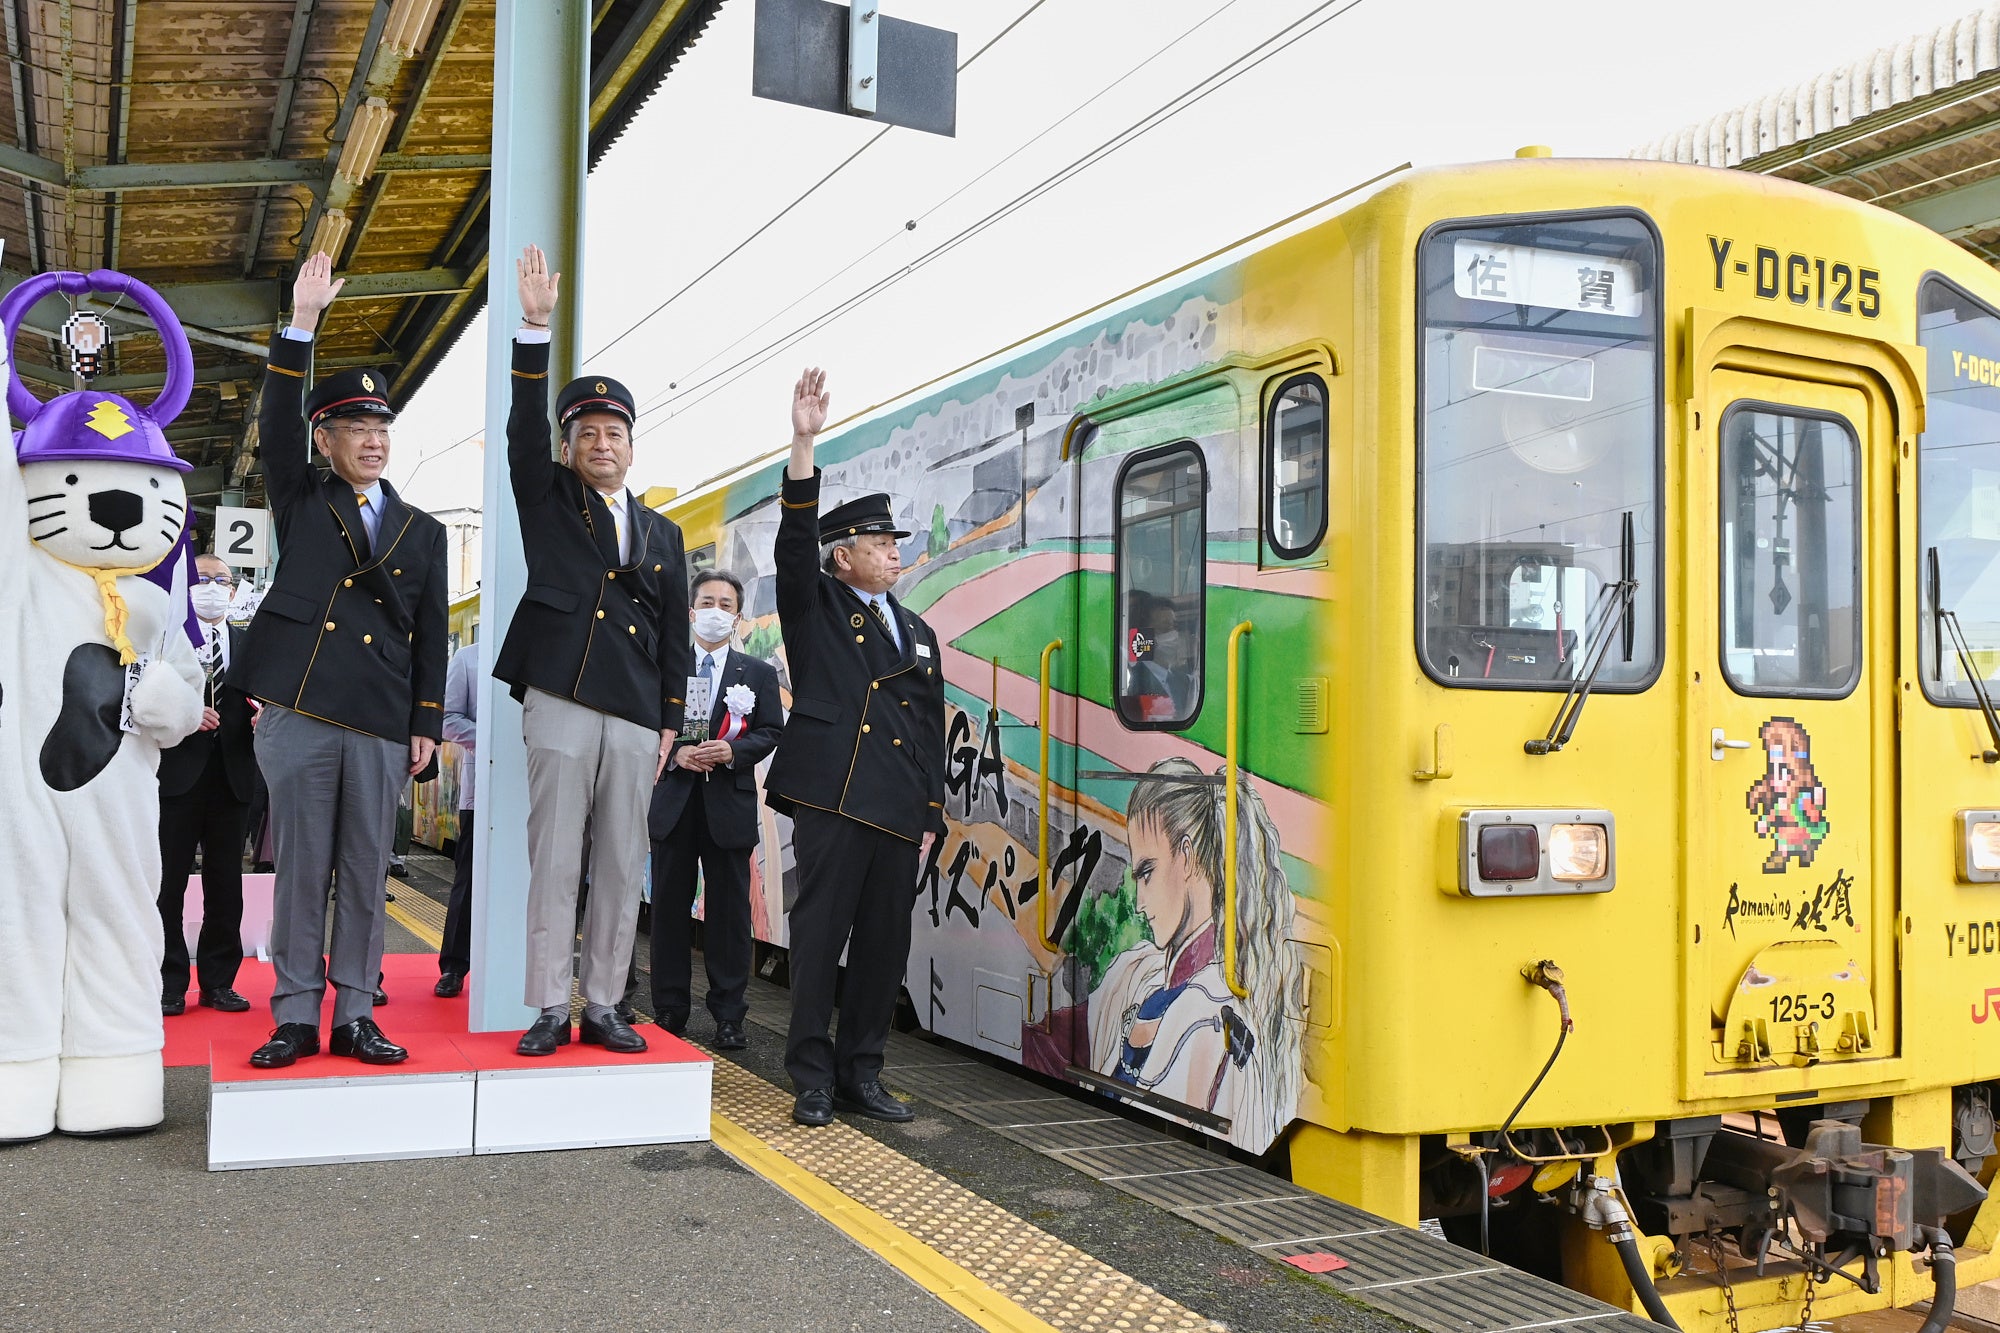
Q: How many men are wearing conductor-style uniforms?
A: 3